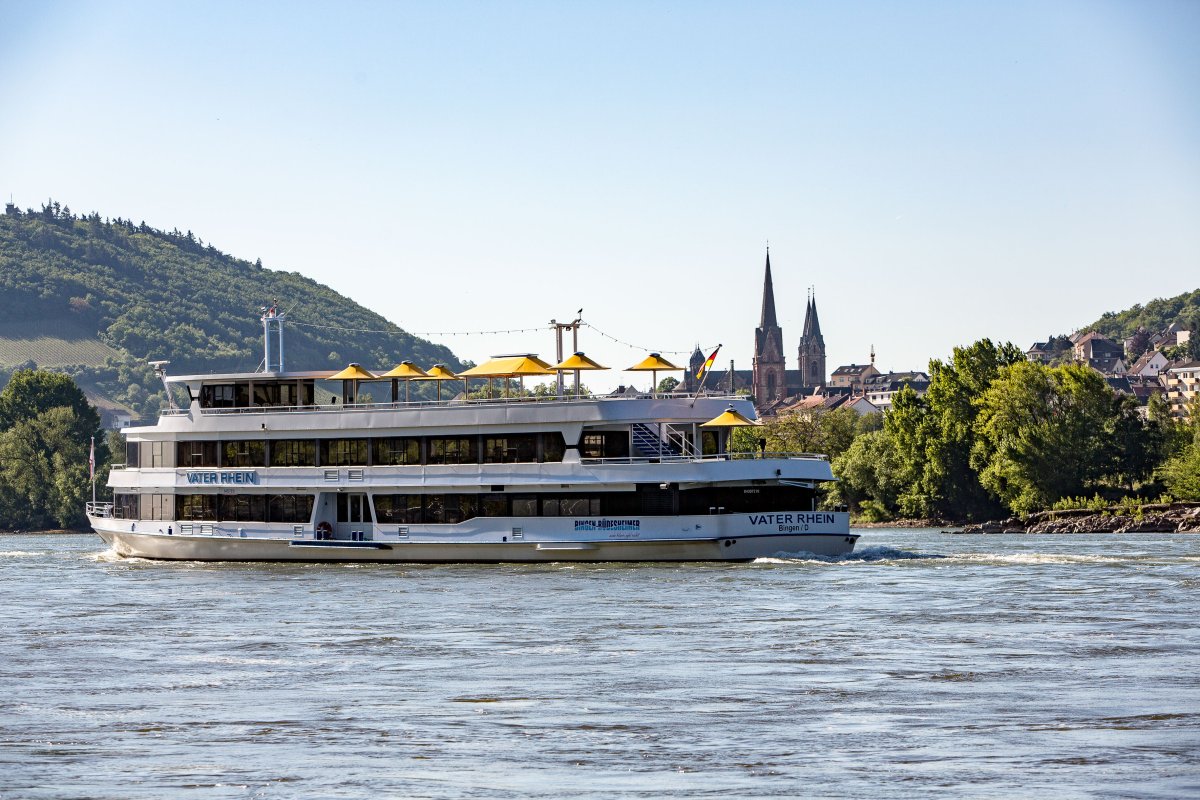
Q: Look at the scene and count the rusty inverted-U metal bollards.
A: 0